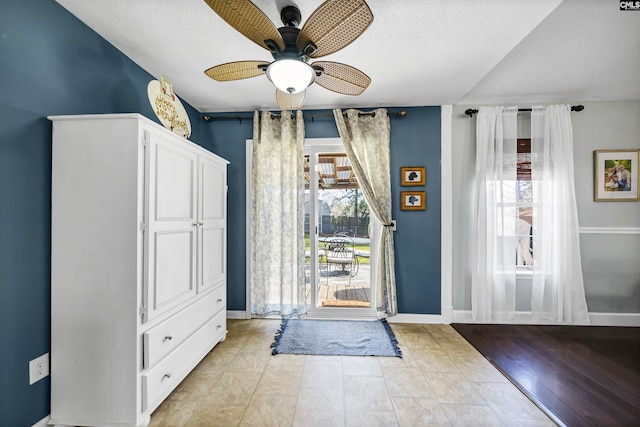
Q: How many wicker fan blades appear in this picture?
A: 5